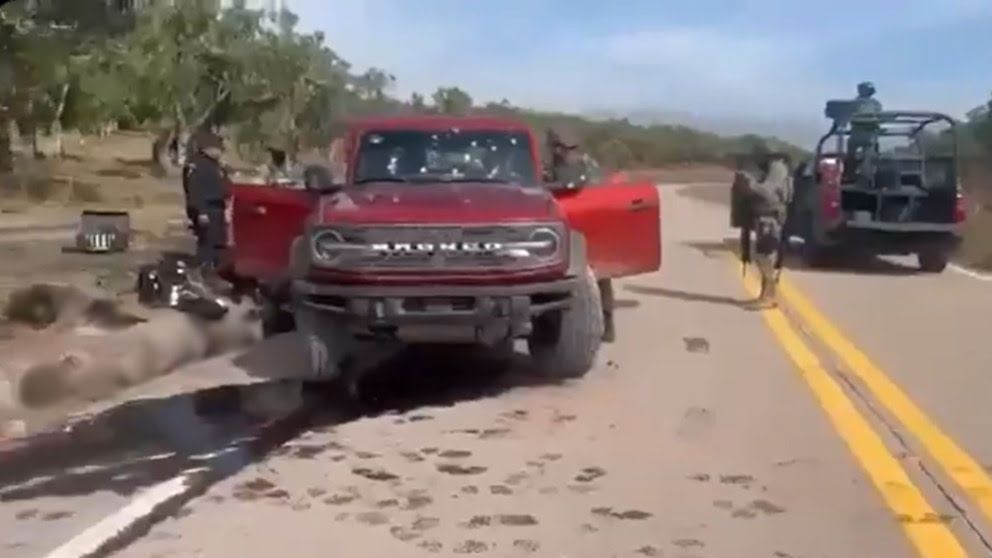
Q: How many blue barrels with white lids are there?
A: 0